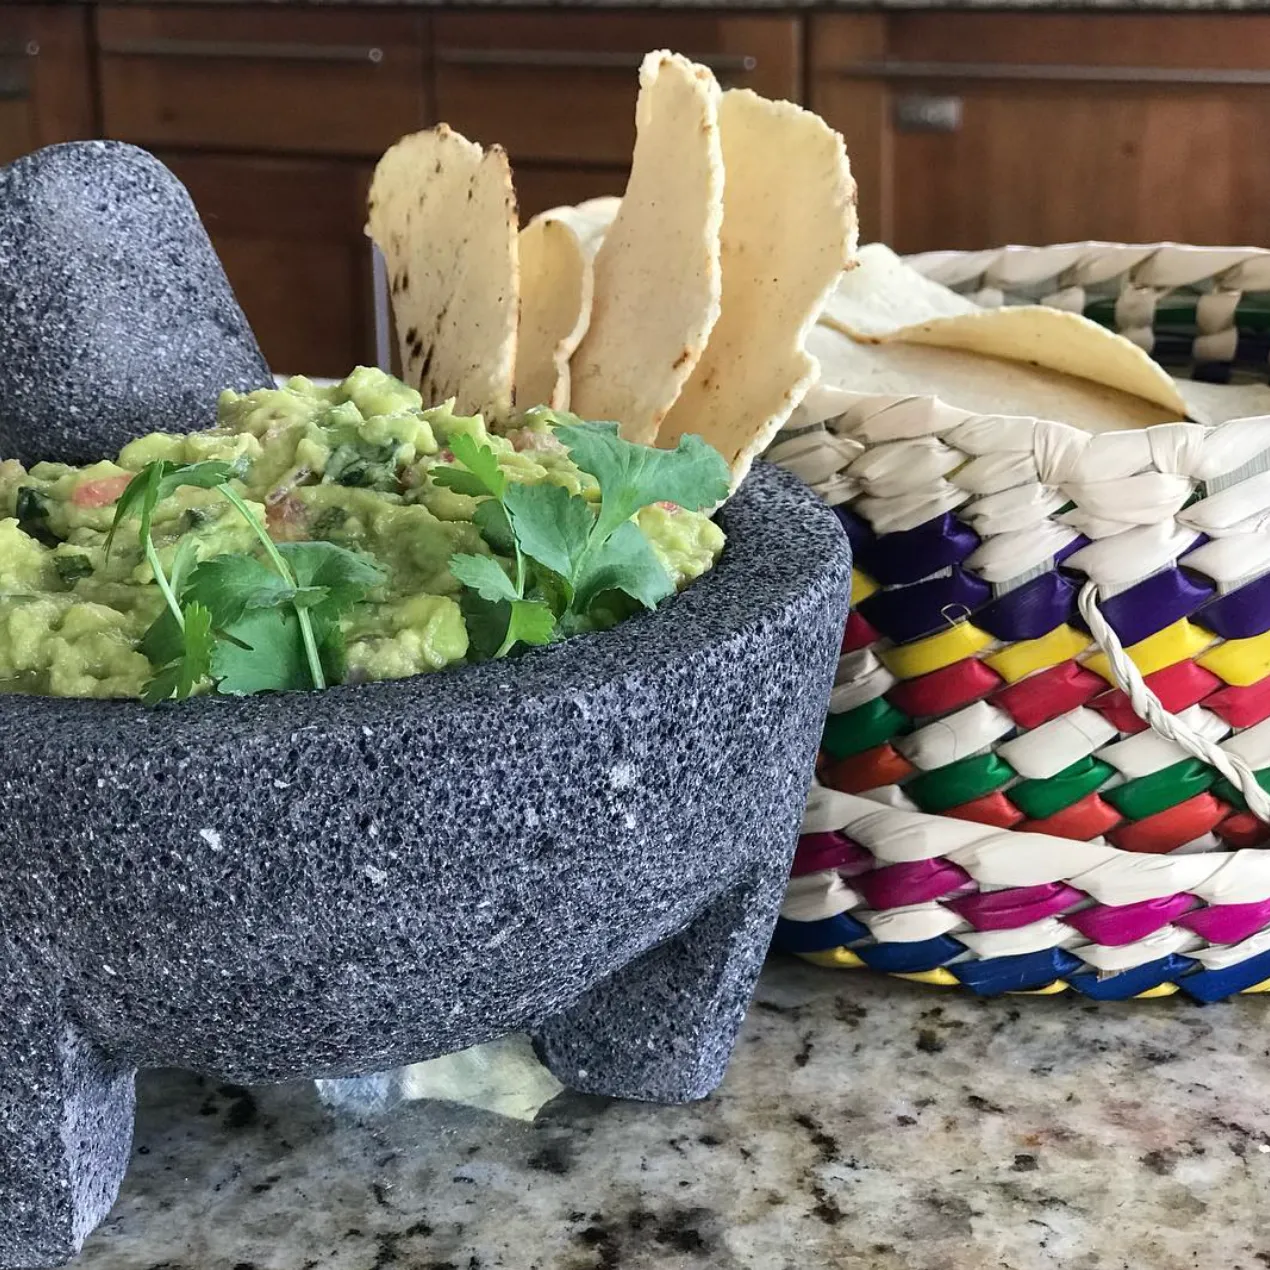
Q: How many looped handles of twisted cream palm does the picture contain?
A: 1